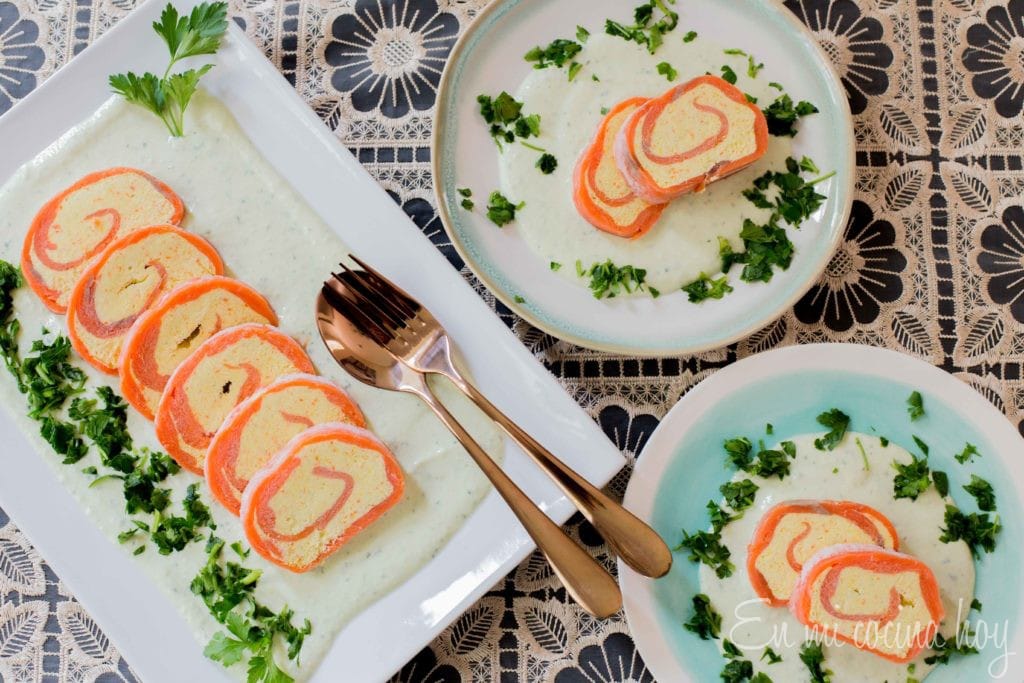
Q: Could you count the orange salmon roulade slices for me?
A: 10